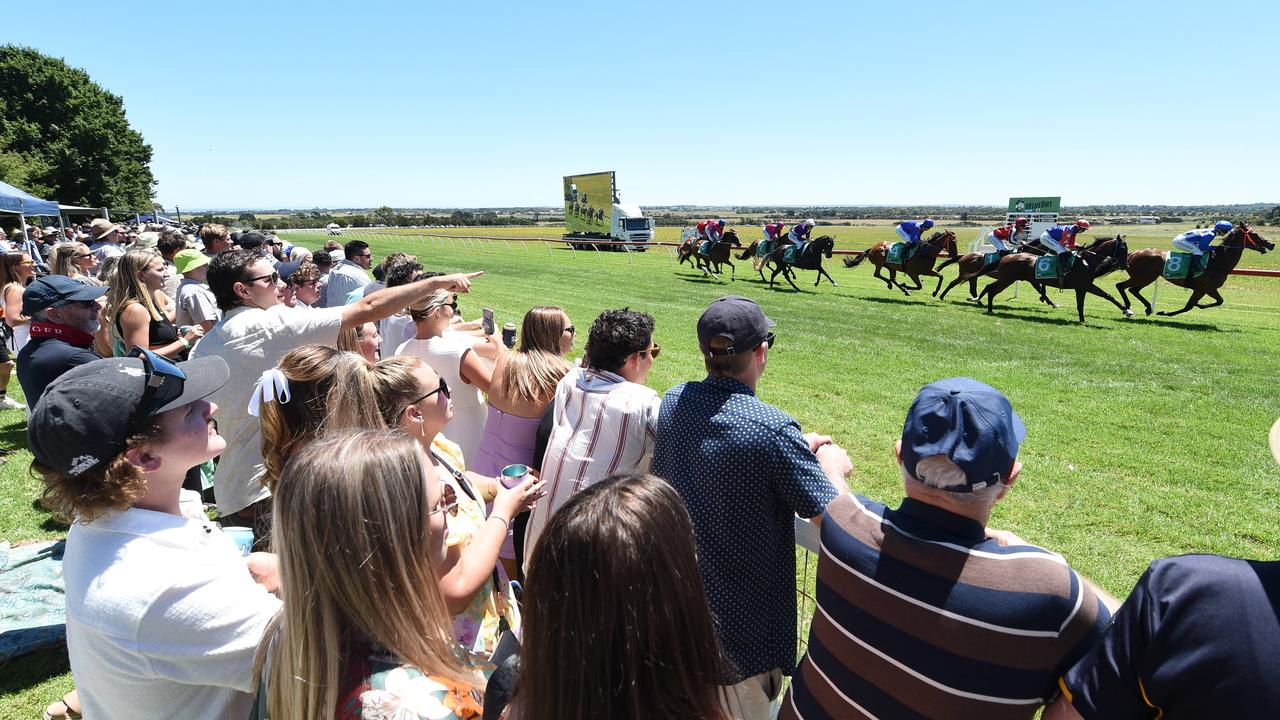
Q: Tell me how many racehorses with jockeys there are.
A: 8